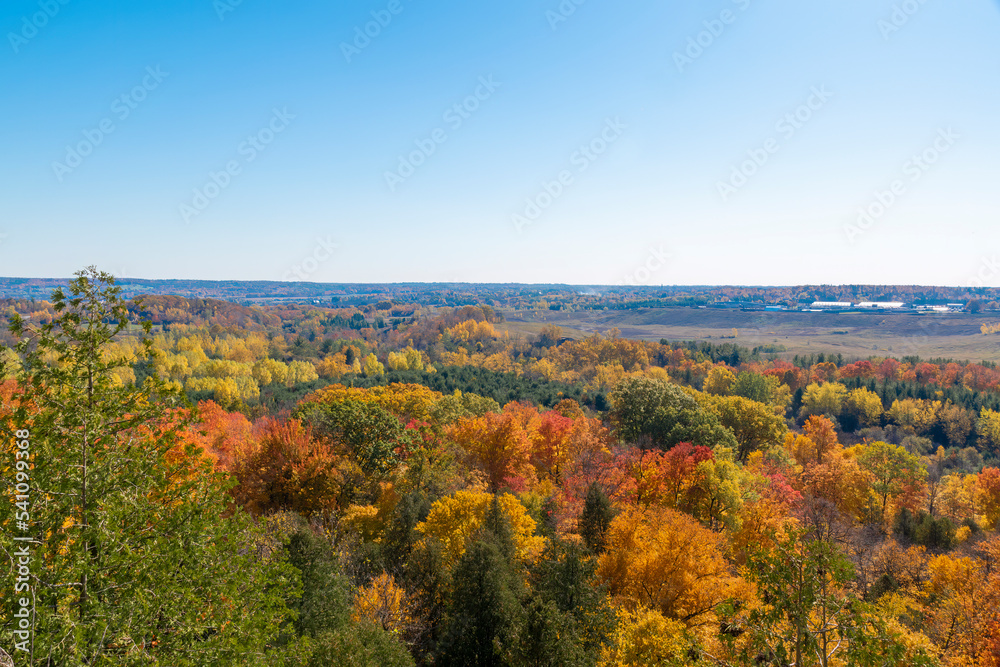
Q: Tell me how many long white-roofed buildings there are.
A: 2